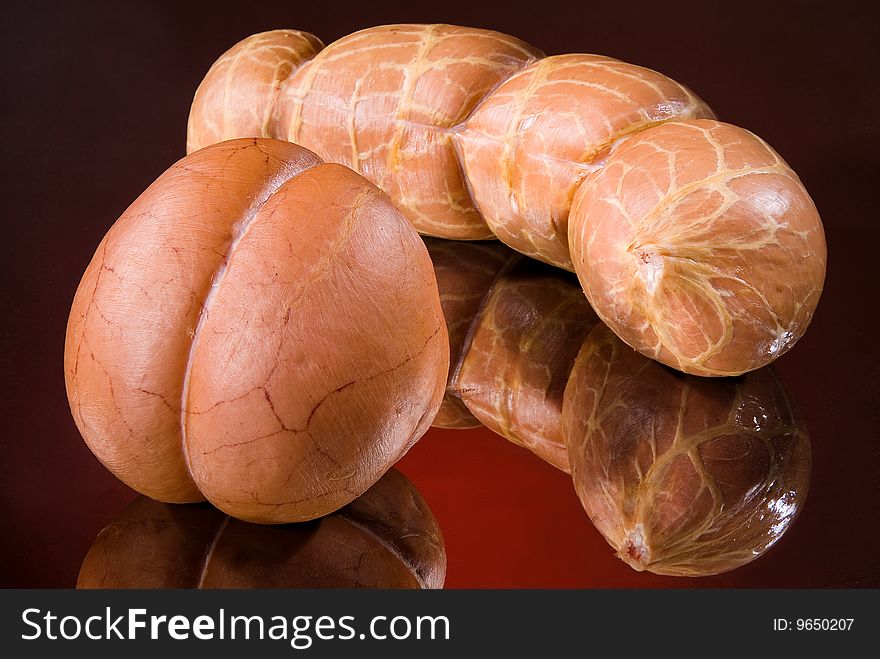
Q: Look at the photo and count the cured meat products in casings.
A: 2